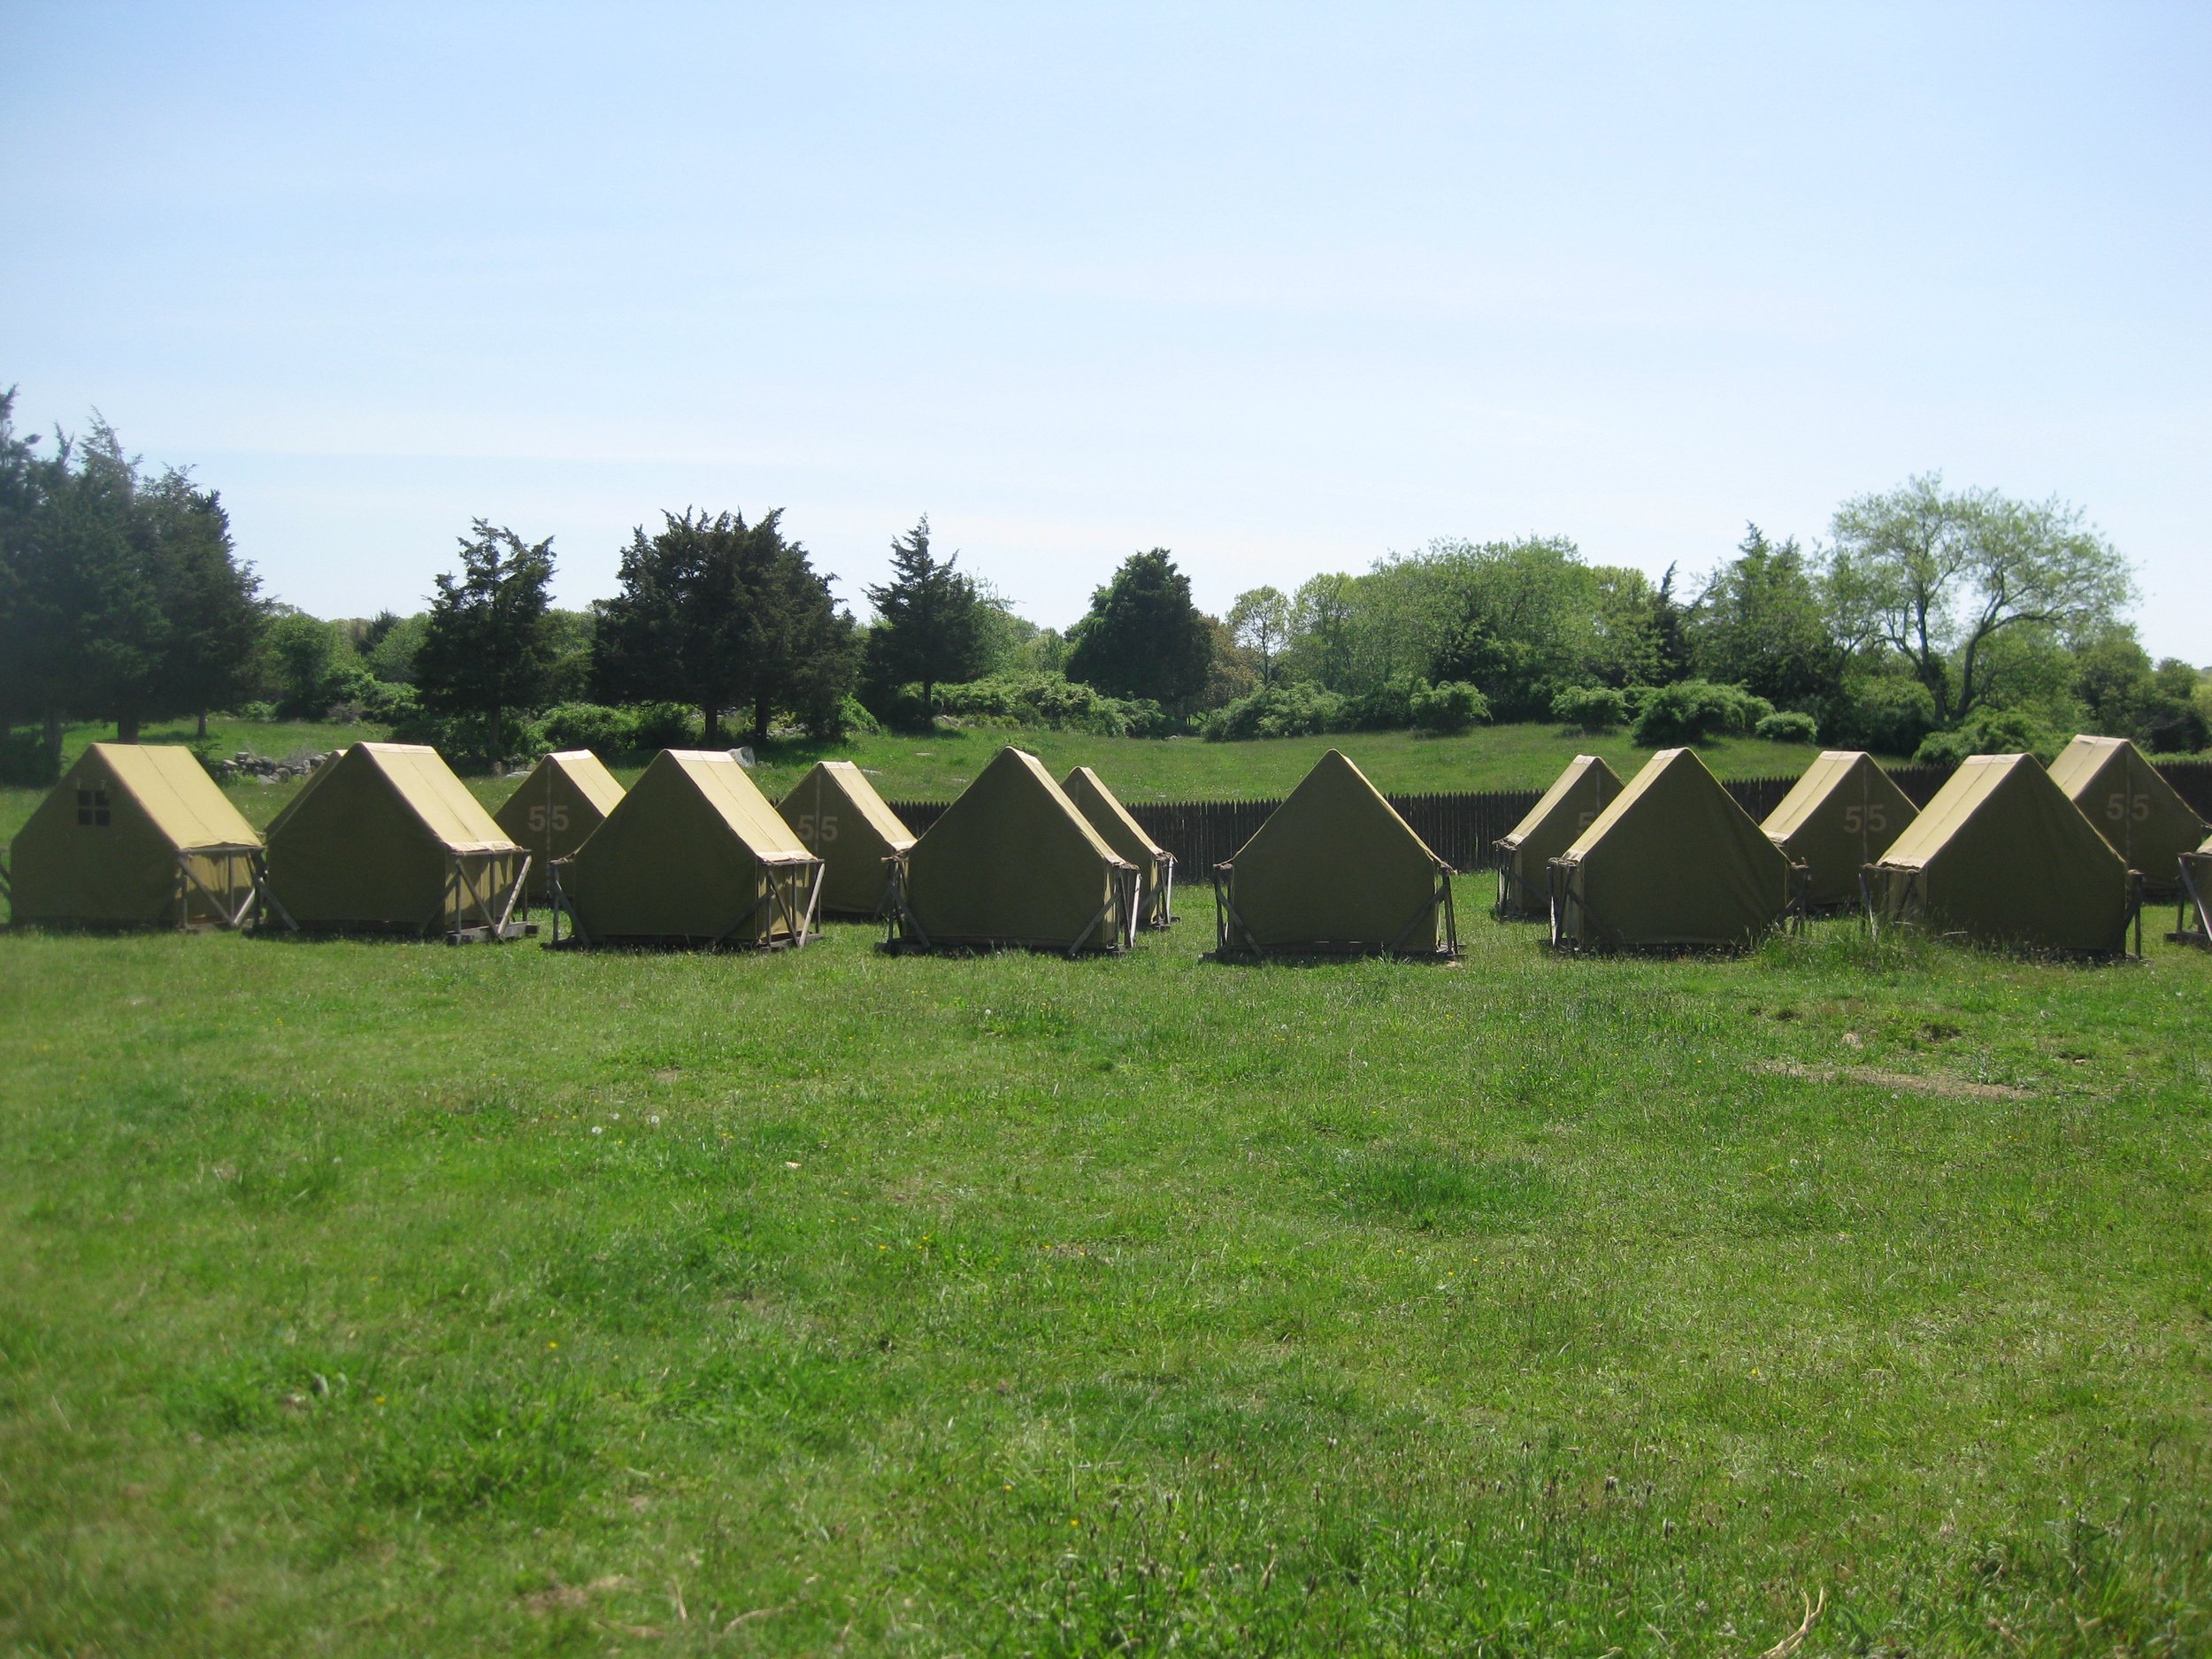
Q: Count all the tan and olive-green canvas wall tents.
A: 15